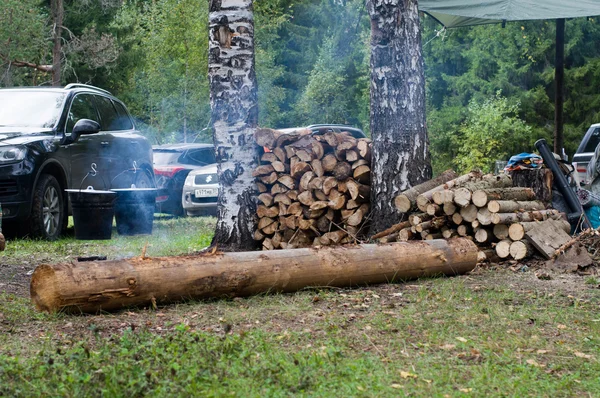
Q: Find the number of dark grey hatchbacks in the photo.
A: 1